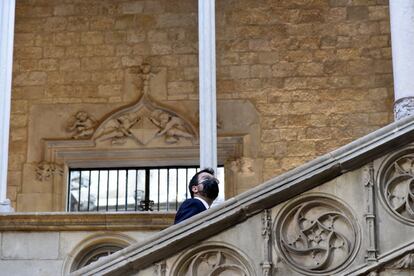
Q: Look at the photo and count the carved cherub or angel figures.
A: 3